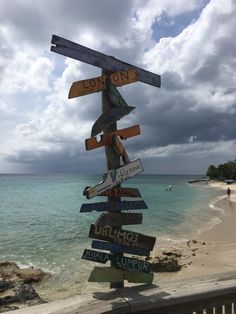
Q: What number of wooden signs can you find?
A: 14